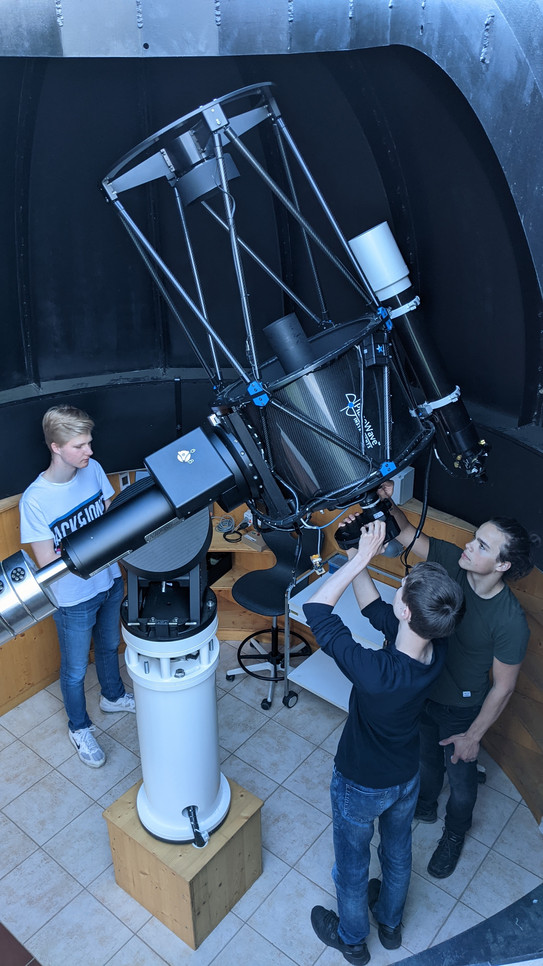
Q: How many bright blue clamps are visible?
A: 3